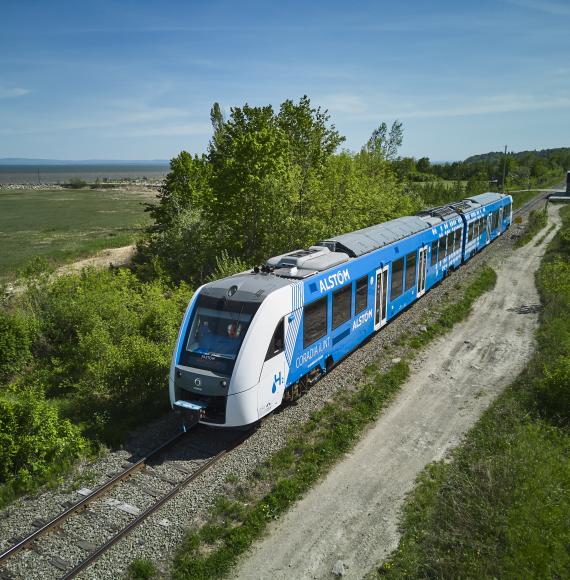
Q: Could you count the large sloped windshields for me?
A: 1